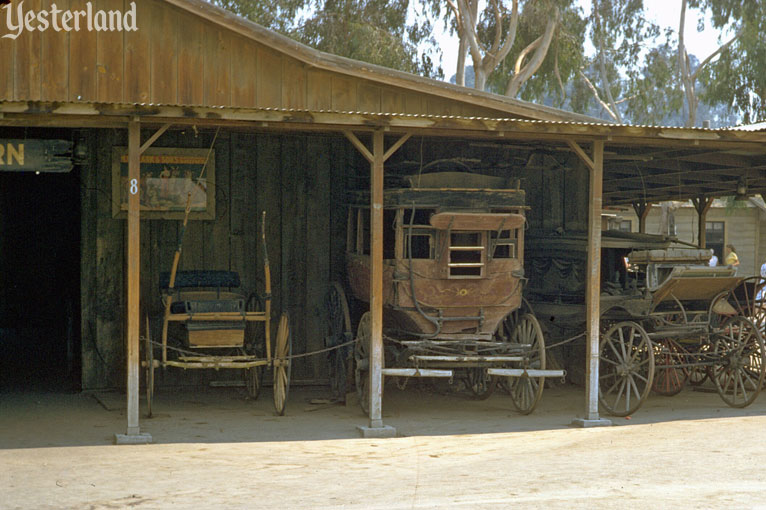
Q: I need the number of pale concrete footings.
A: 3